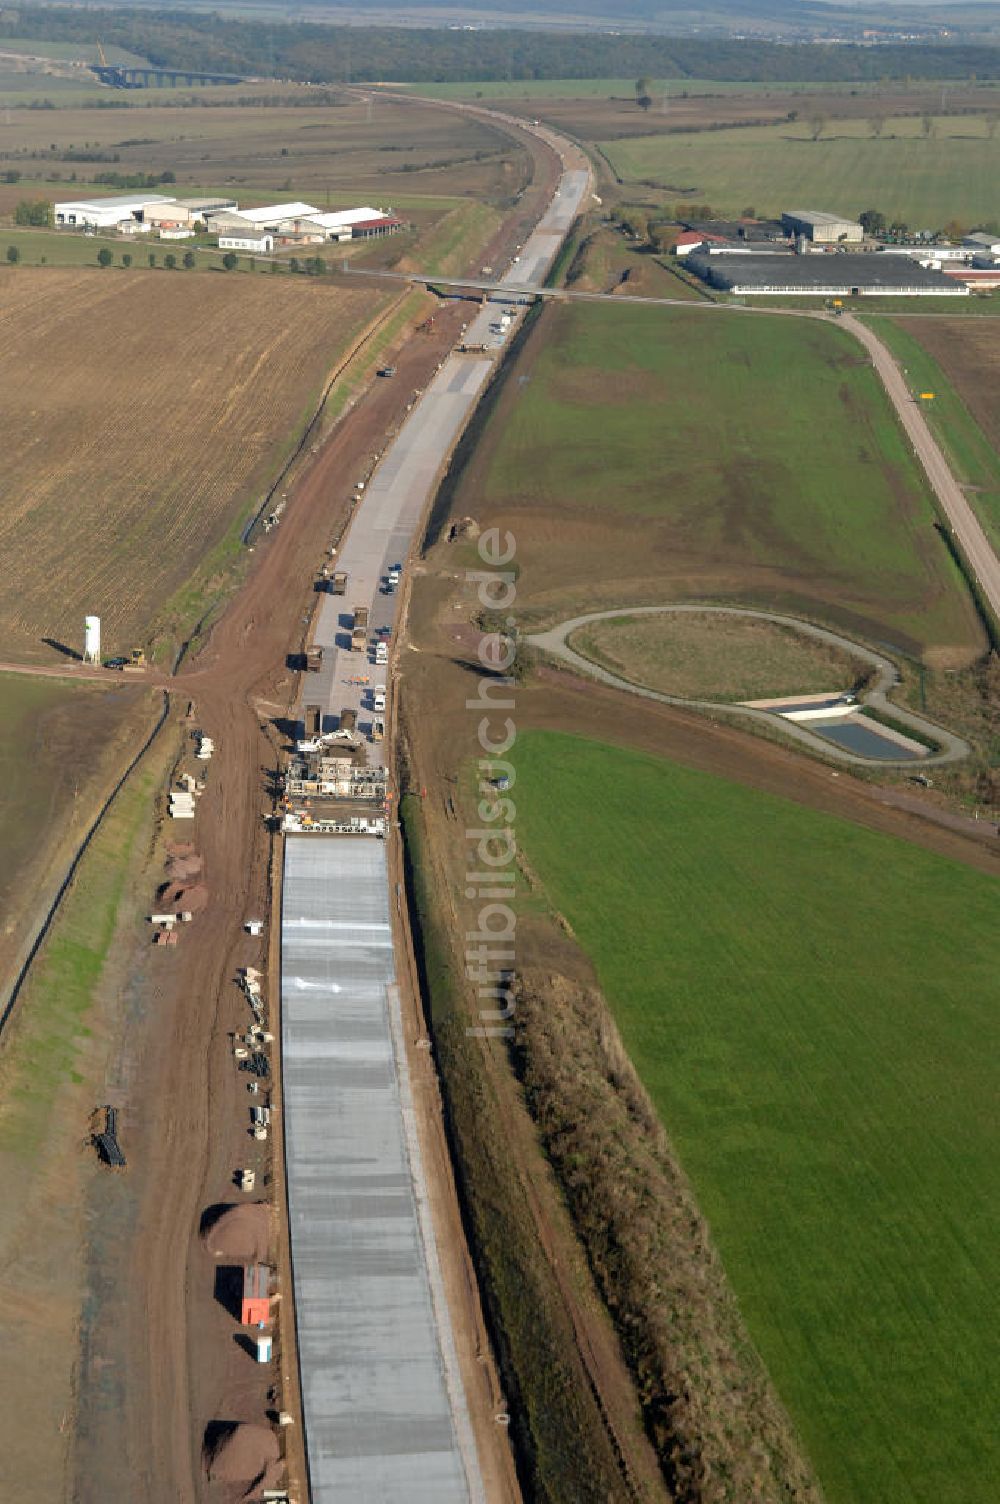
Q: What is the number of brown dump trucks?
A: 6